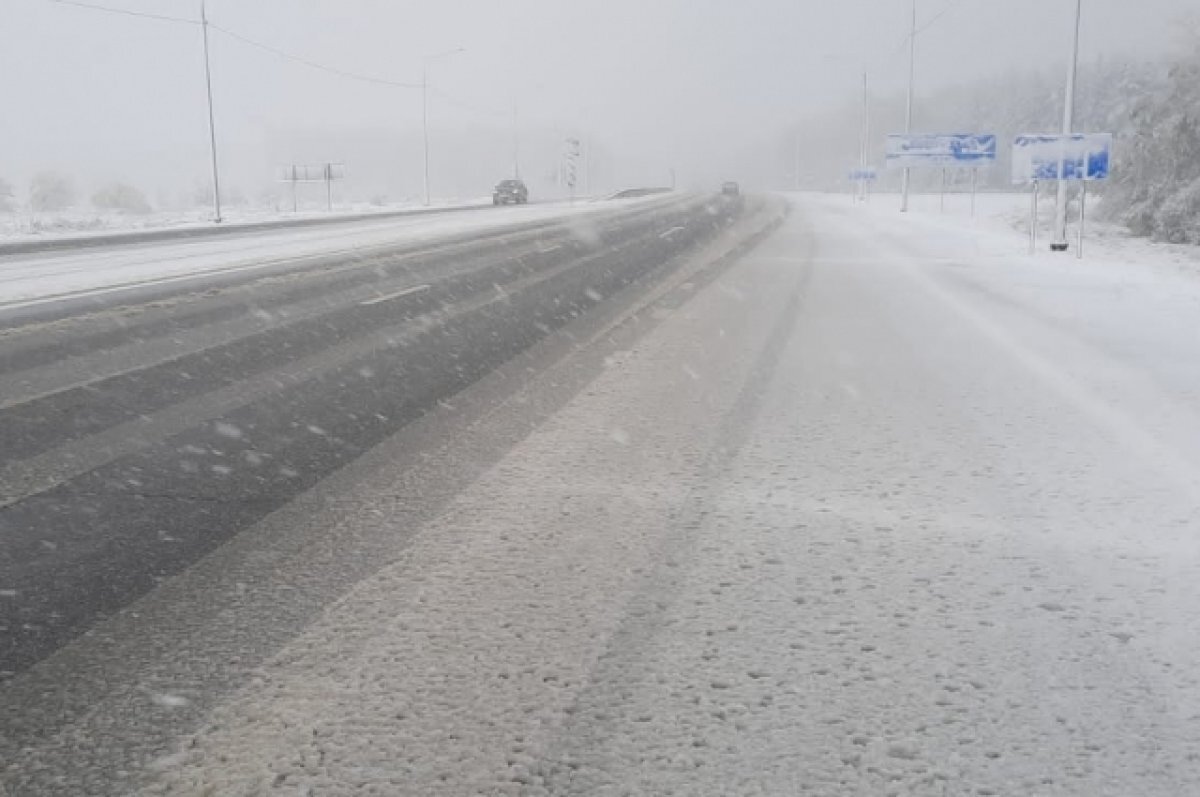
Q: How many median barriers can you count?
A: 1